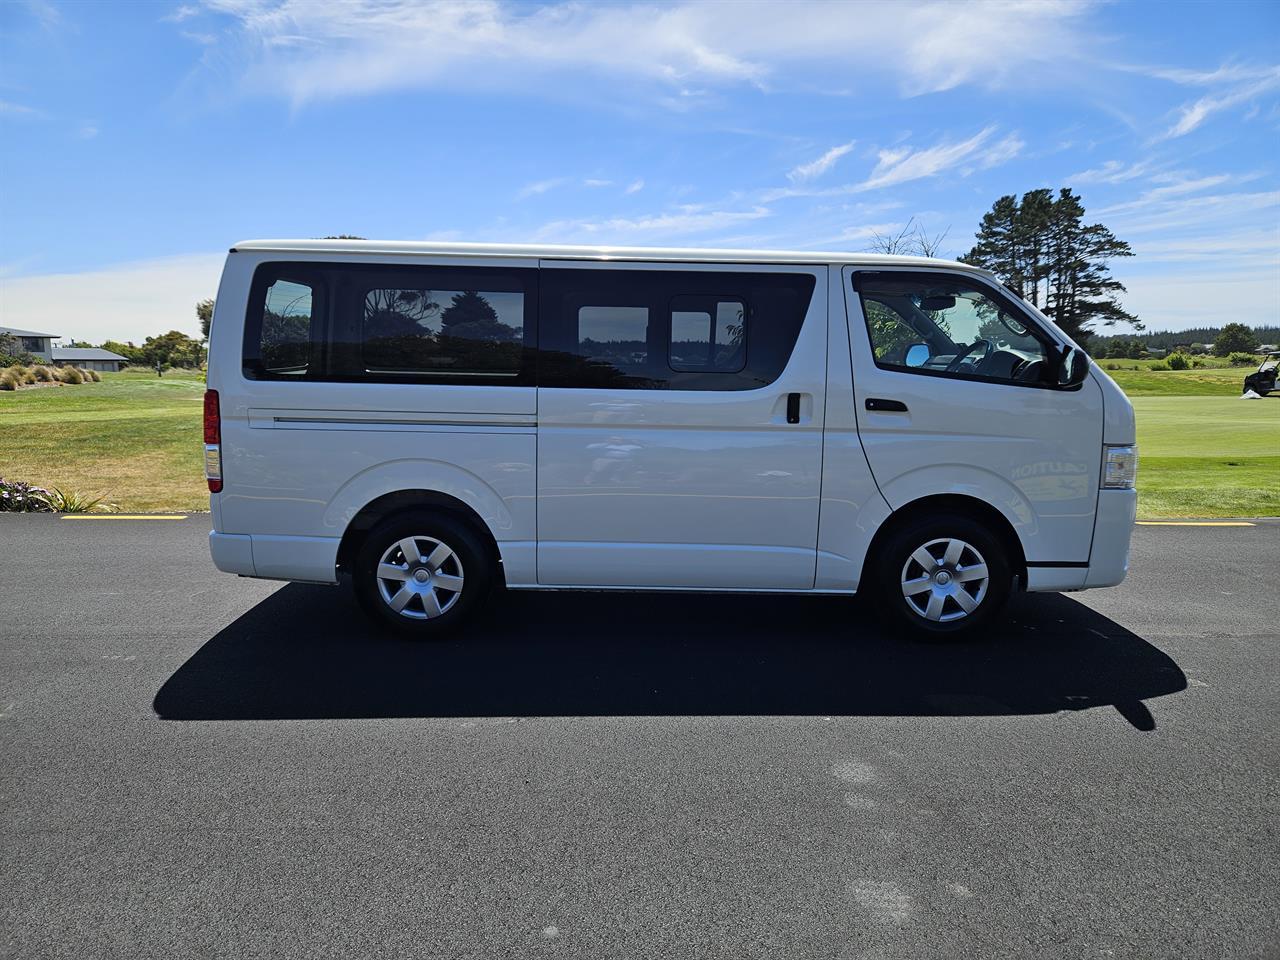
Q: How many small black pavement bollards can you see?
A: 0